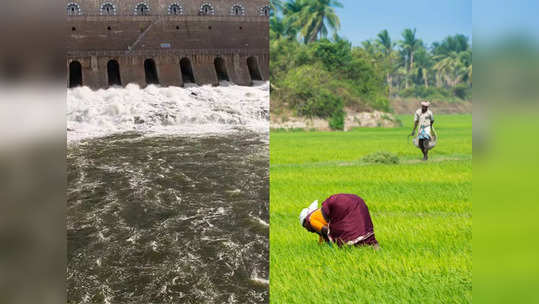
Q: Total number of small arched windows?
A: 7